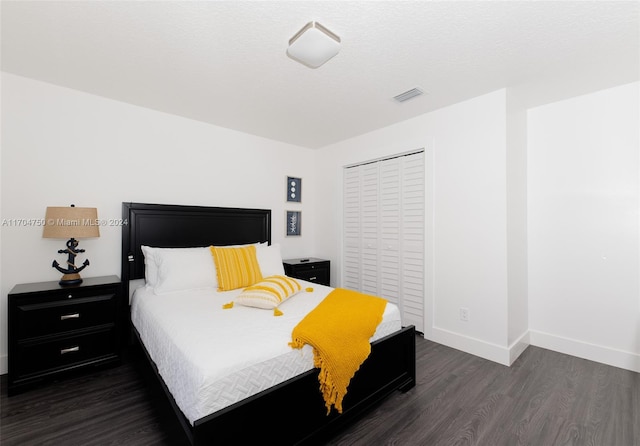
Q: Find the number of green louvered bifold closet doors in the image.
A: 0